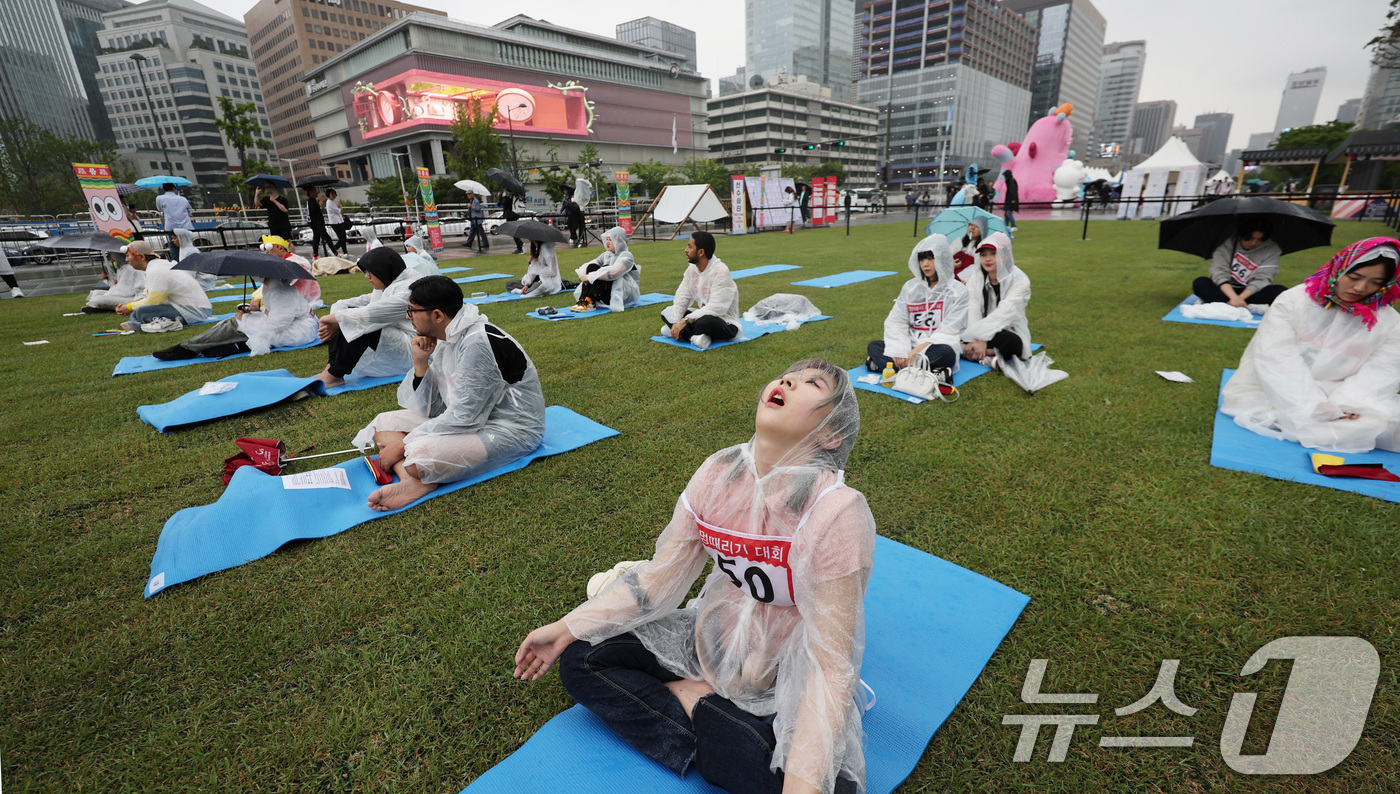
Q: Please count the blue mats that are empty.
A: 4